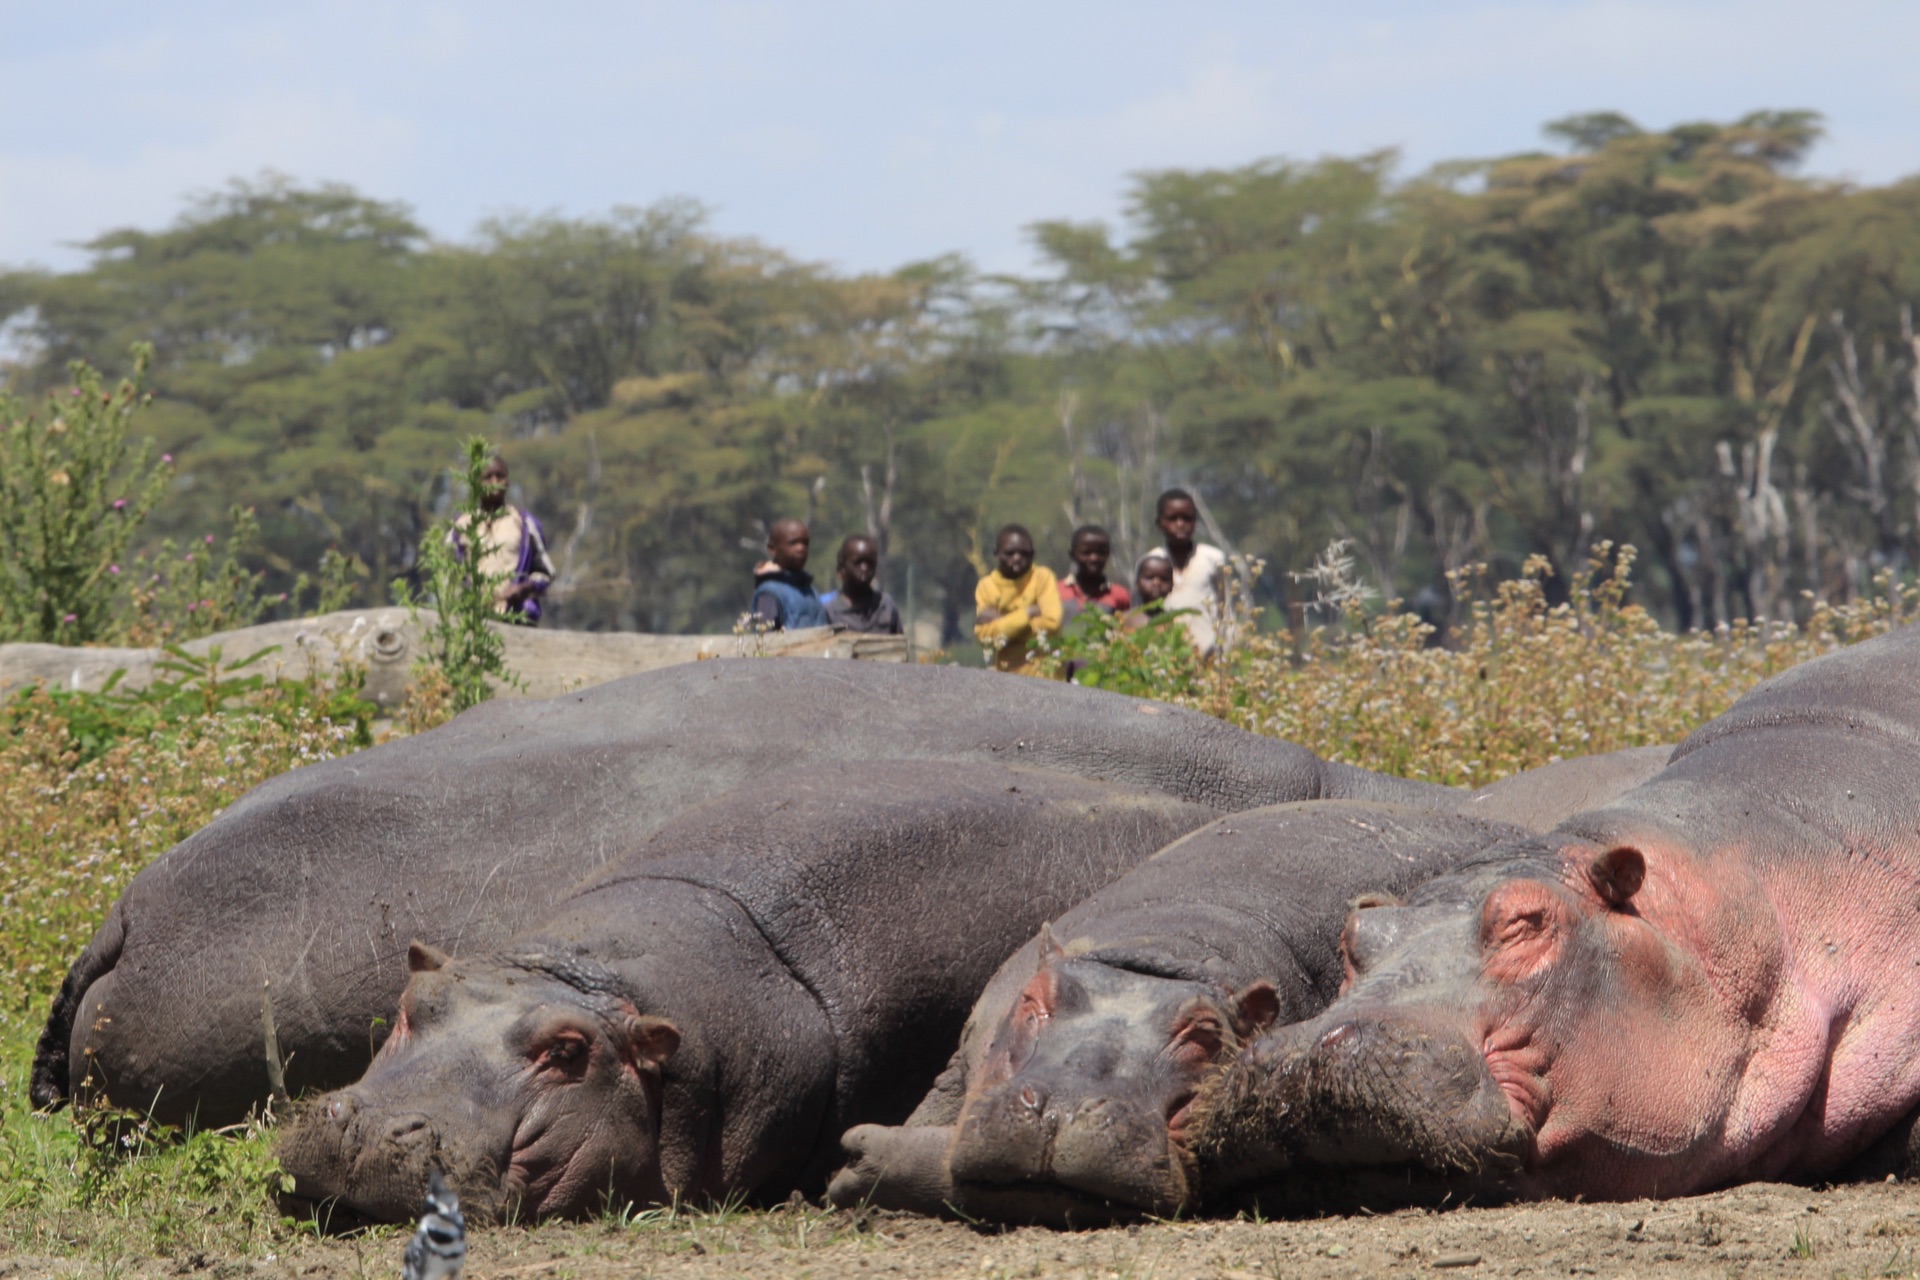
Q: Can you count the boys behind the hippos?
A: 7